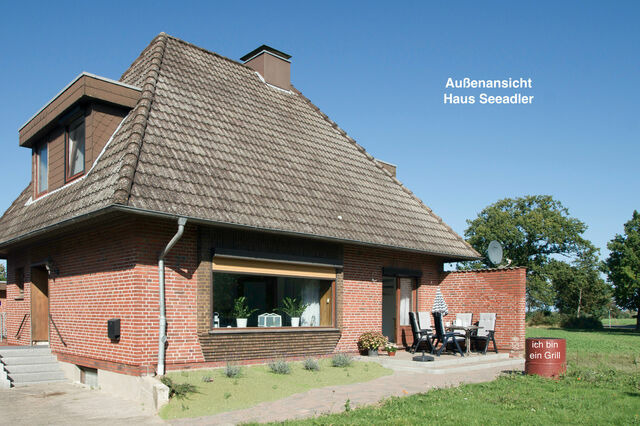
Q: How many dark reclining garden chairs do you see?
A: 5